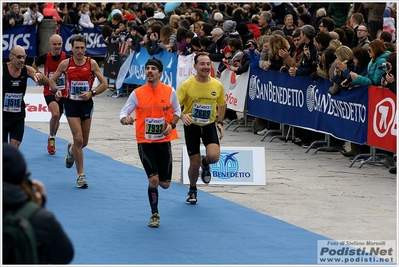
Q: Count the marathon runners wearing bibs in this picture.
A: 5